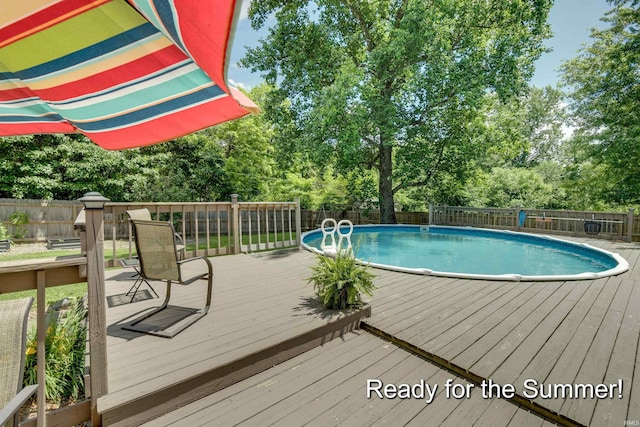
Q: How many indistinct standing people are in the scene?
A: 0